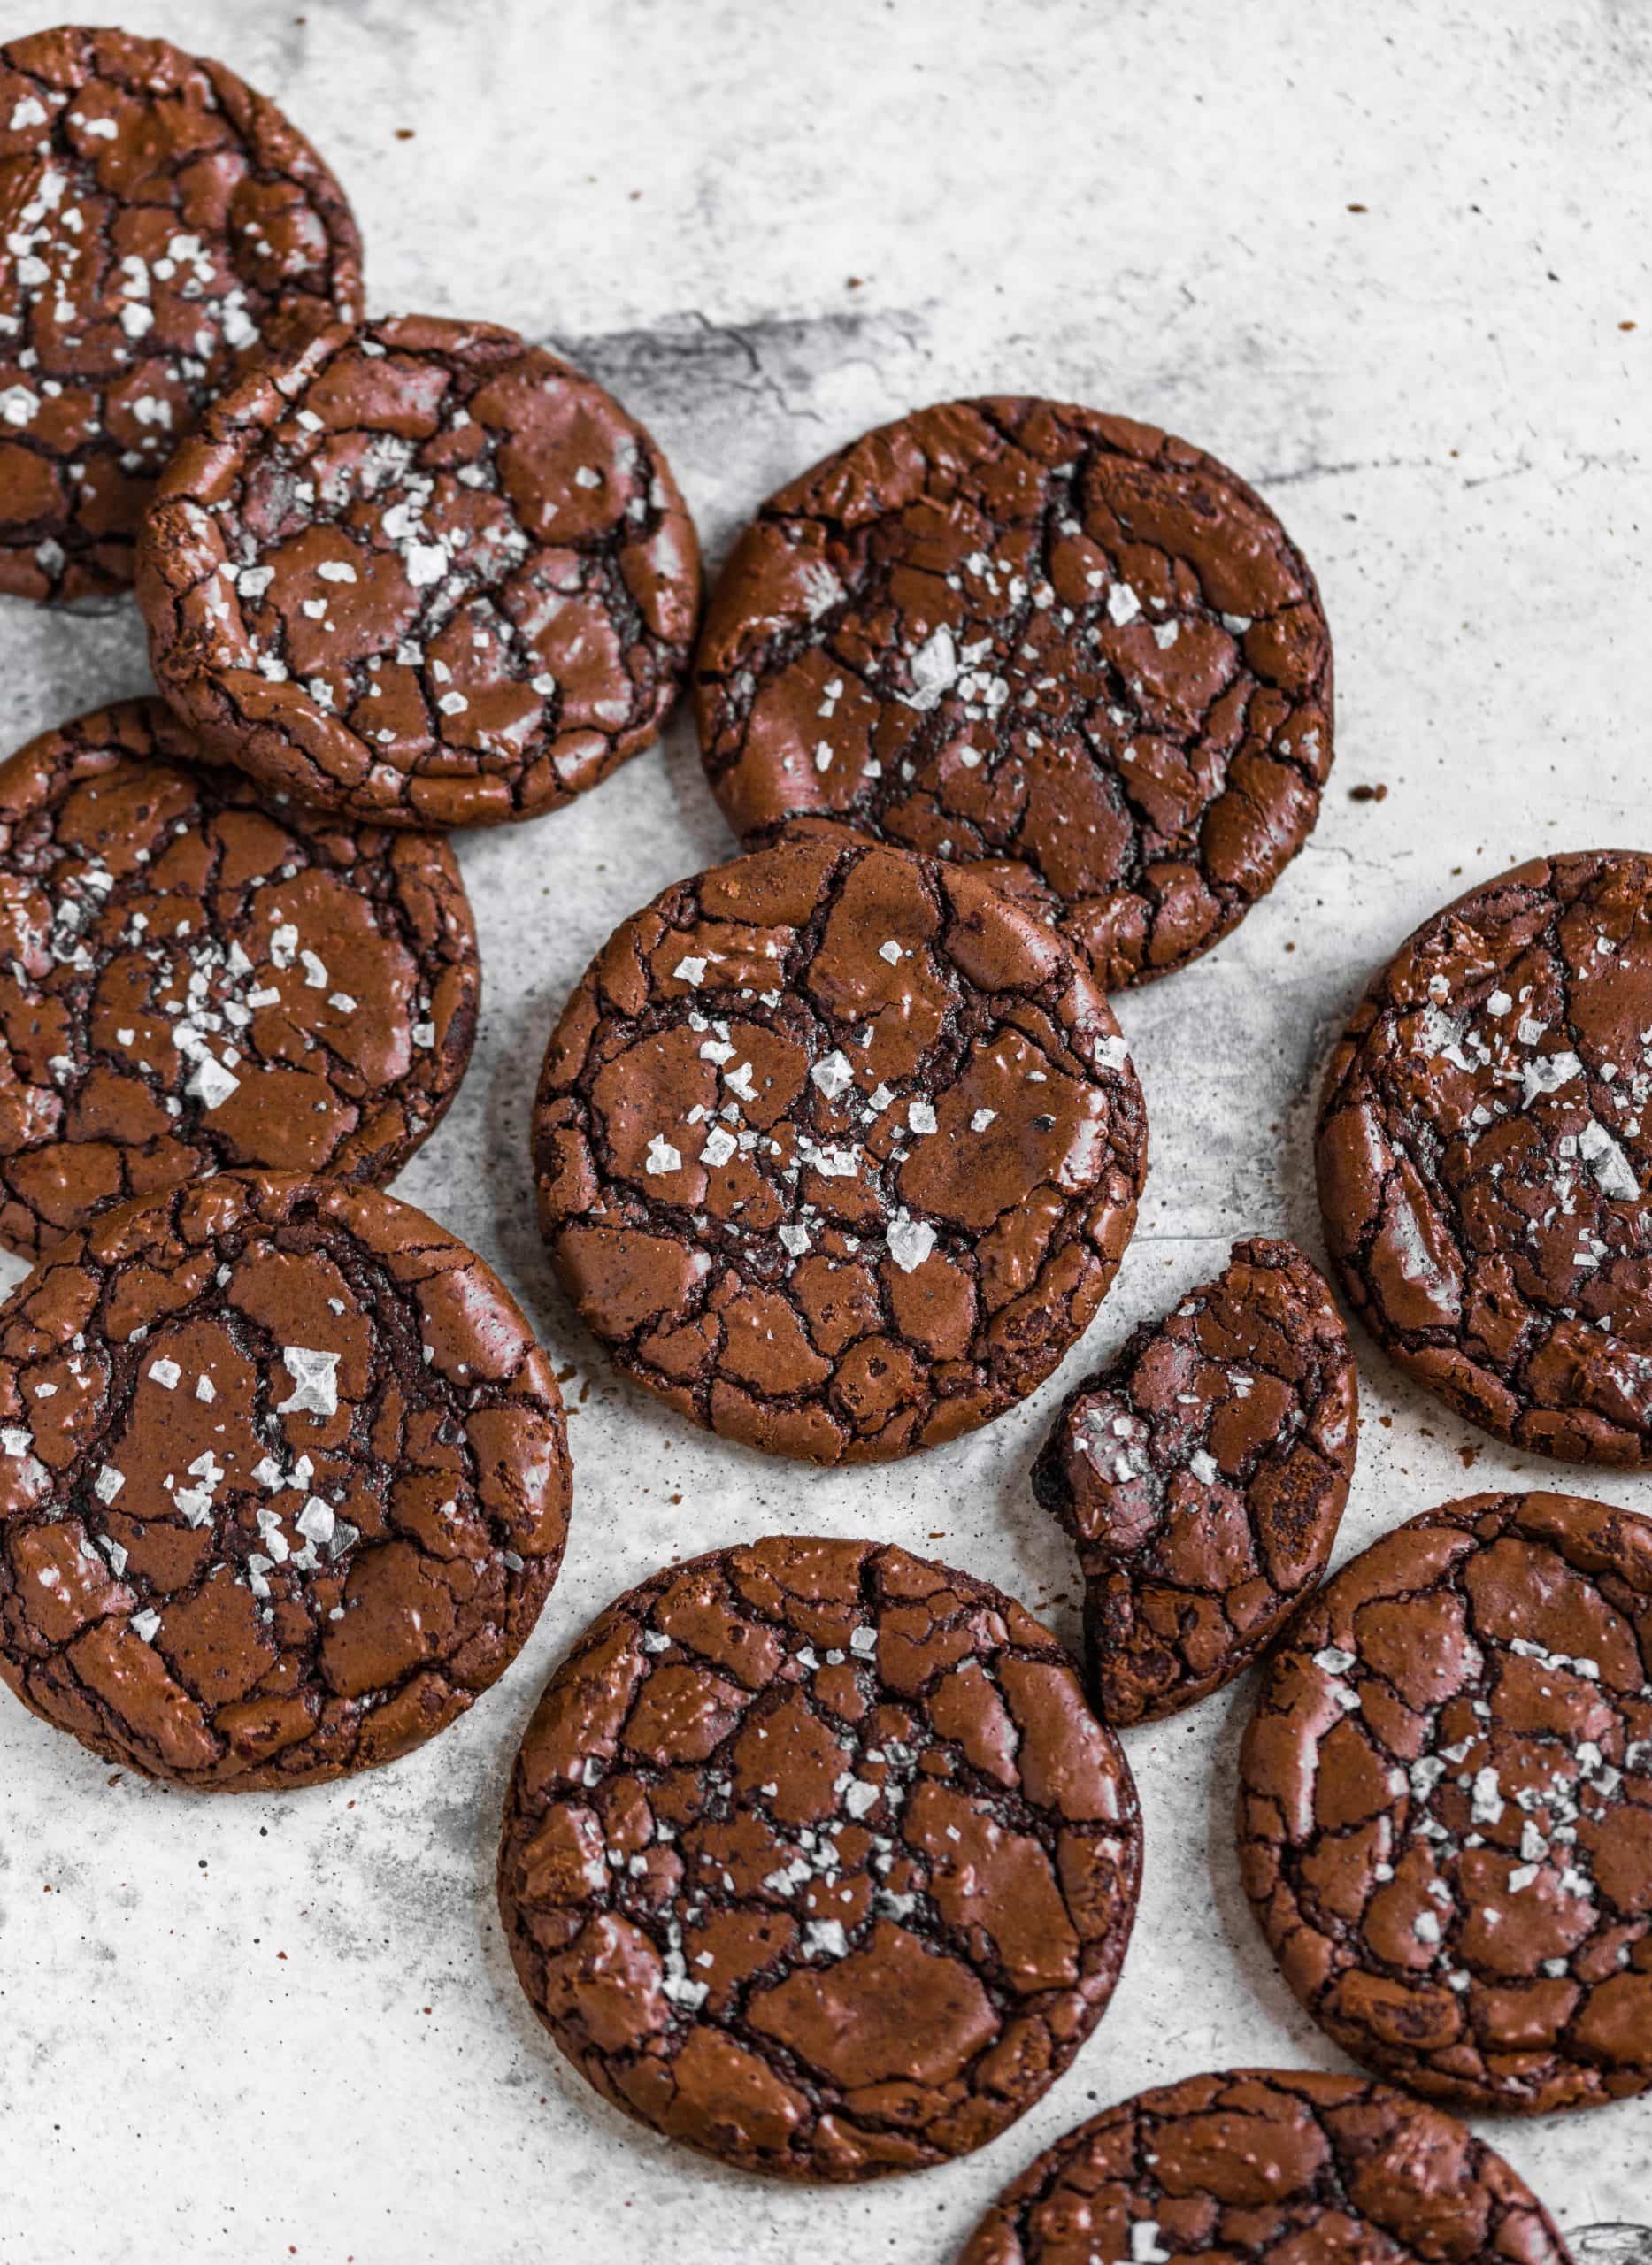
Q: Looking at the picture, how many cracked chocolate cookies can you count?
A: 11